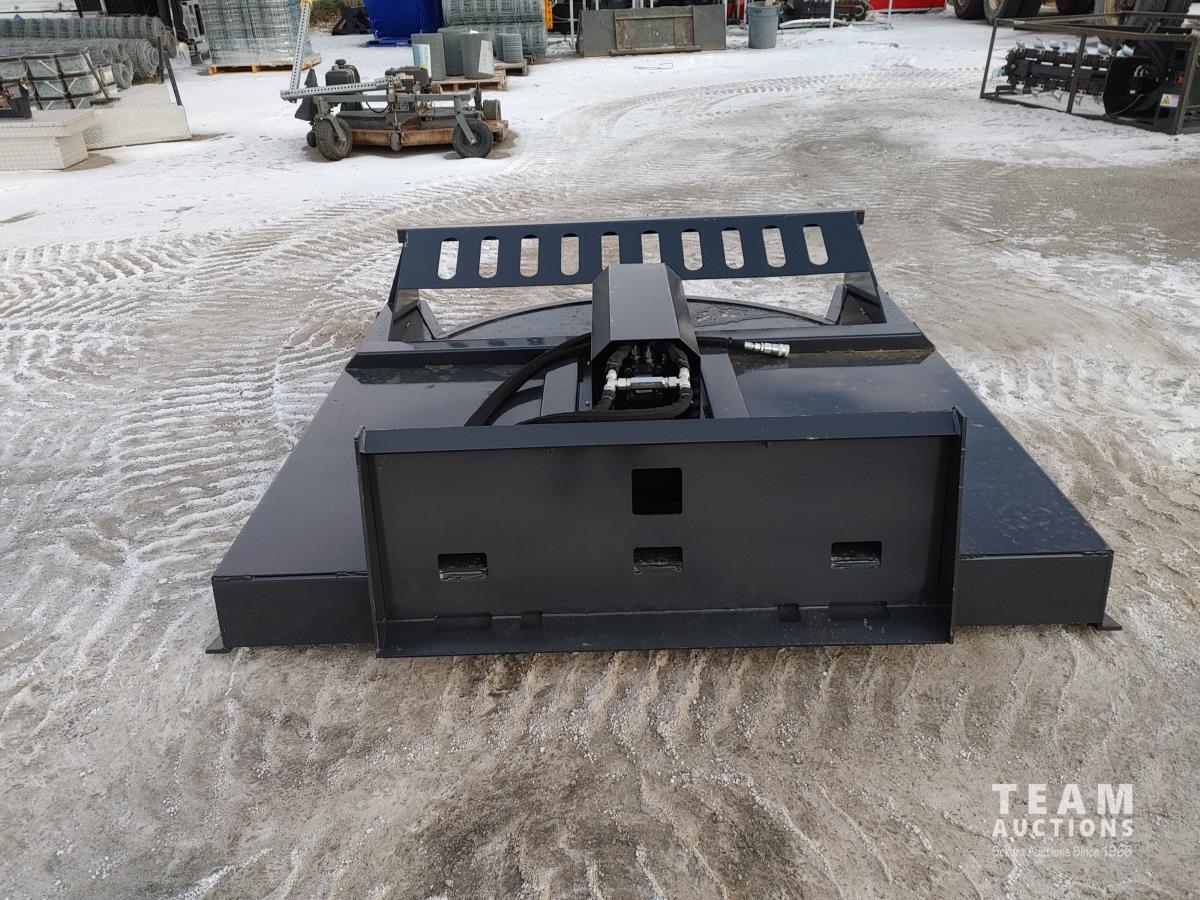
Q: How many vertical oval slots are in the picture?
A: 10